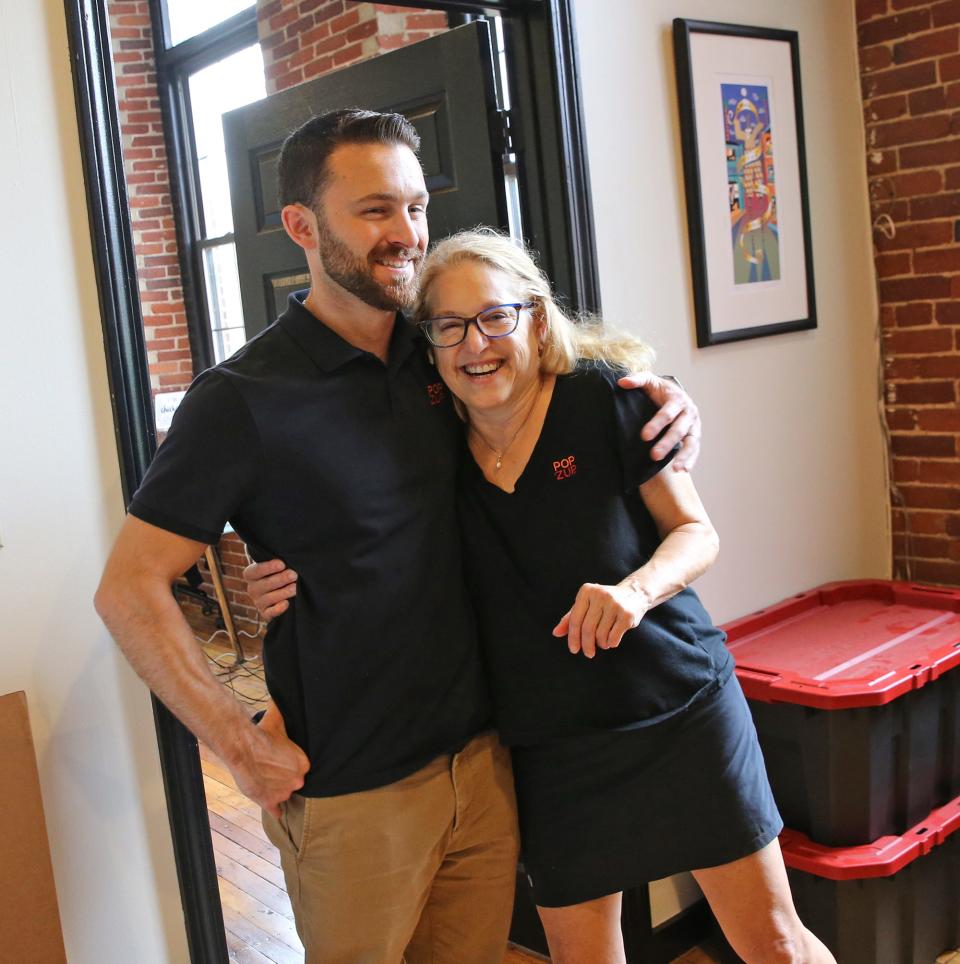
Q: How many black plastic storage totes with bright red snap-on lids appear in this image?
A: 2